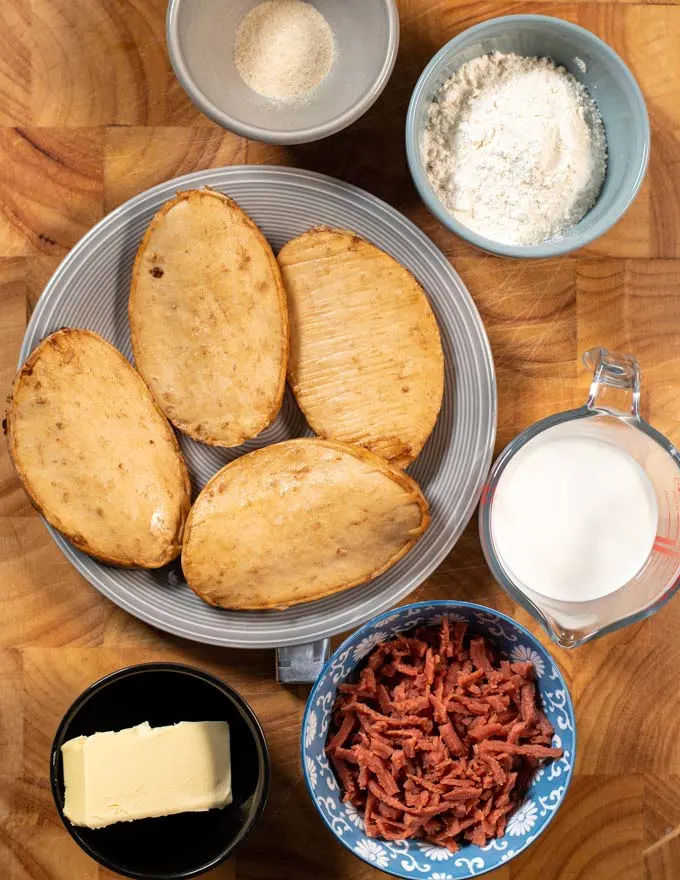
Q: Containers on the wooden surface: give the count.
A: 6